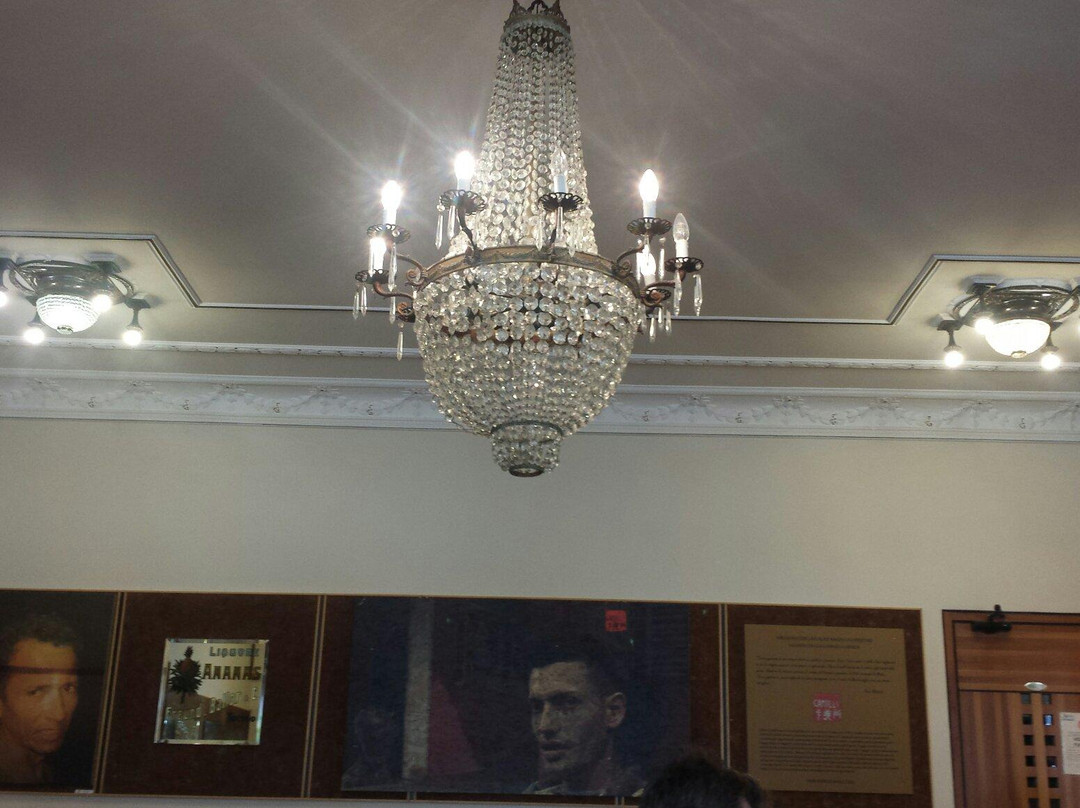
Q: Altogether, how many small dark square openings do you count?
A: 12